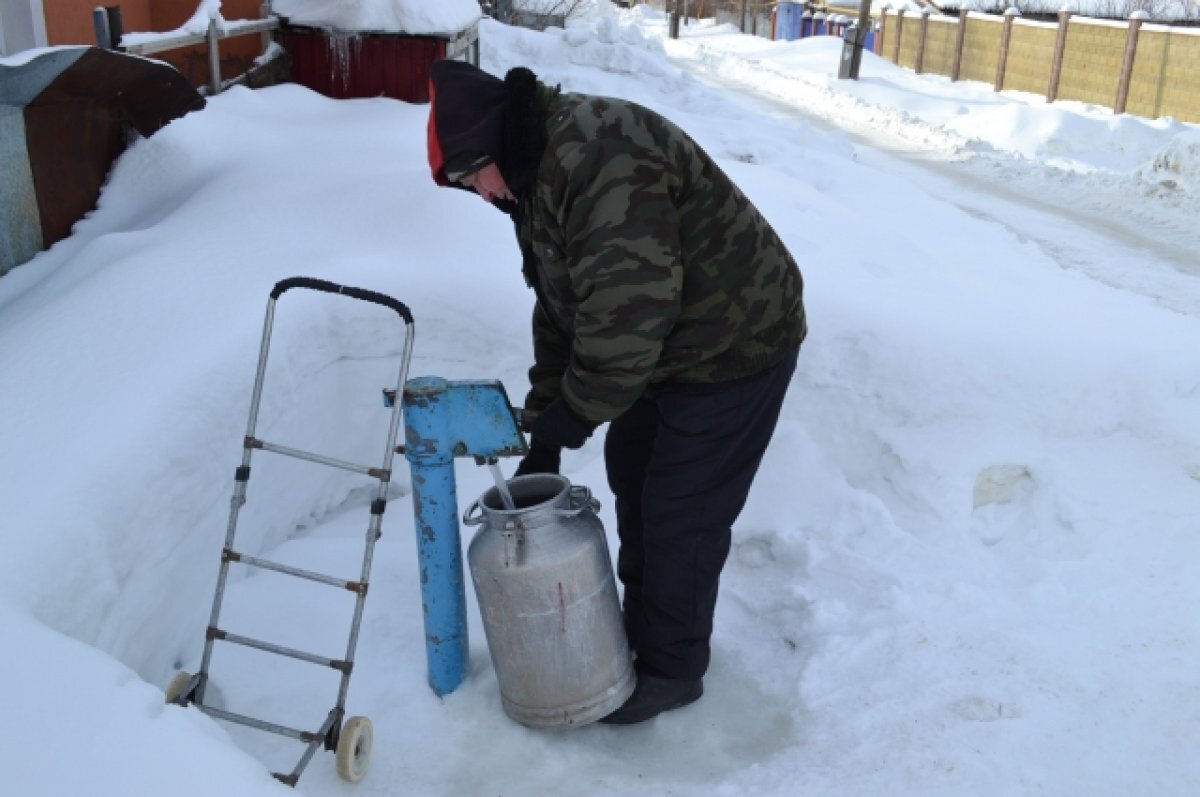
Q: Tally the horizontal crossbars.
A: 4